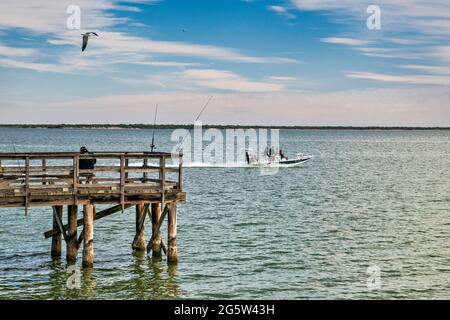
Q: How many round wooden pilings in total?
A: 6